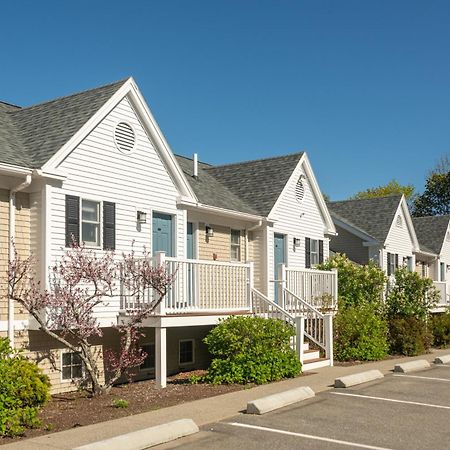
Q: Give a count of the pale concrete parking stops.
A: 5